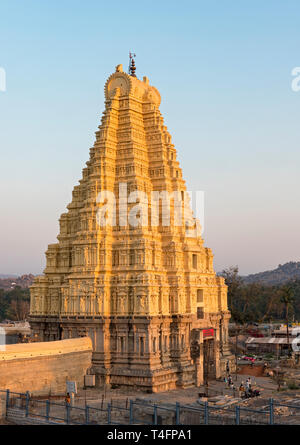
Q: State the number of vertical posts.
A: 12